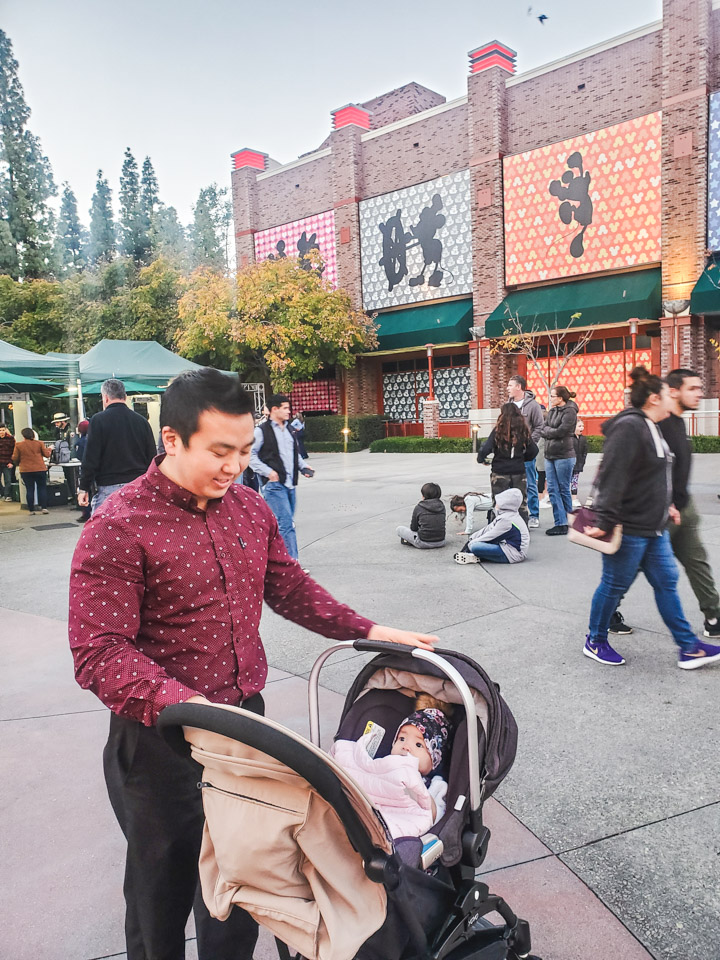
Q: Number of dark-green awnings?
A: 3